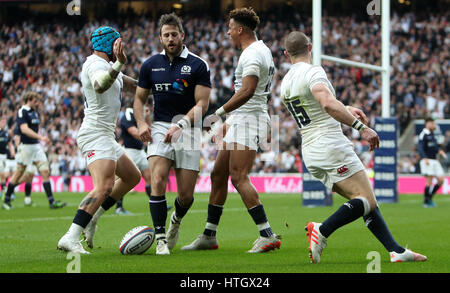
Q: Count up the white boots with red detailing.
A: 4